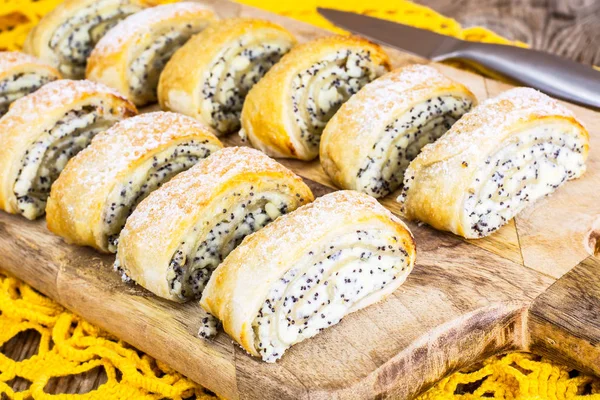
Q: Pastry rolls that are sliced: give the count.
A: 11